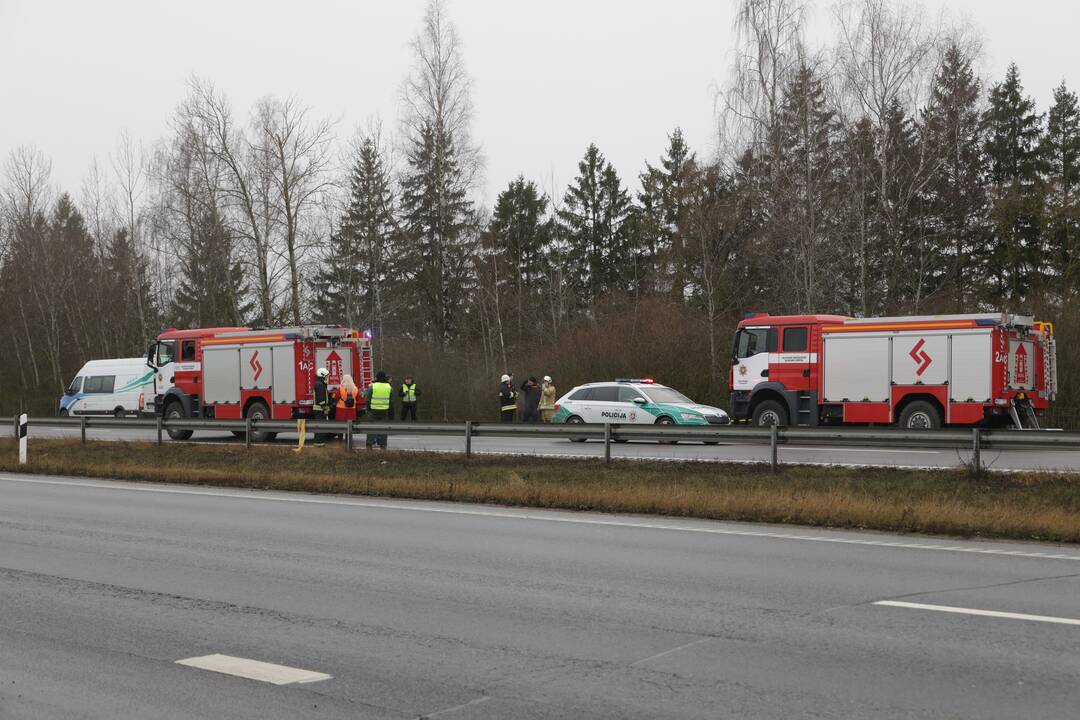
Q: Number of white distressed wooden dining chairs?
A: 0